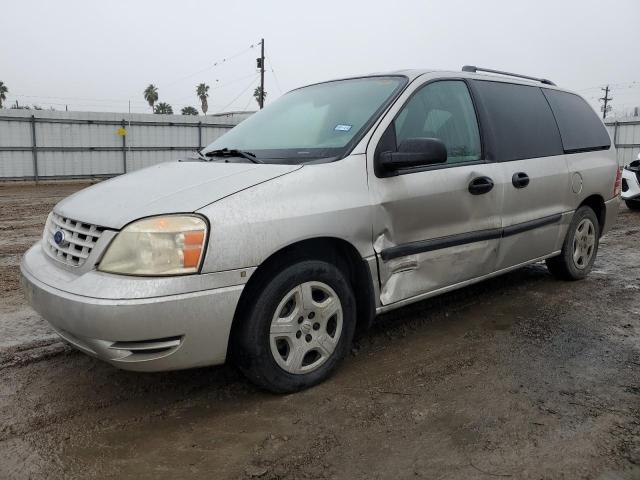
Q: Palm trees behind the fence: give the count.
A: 6